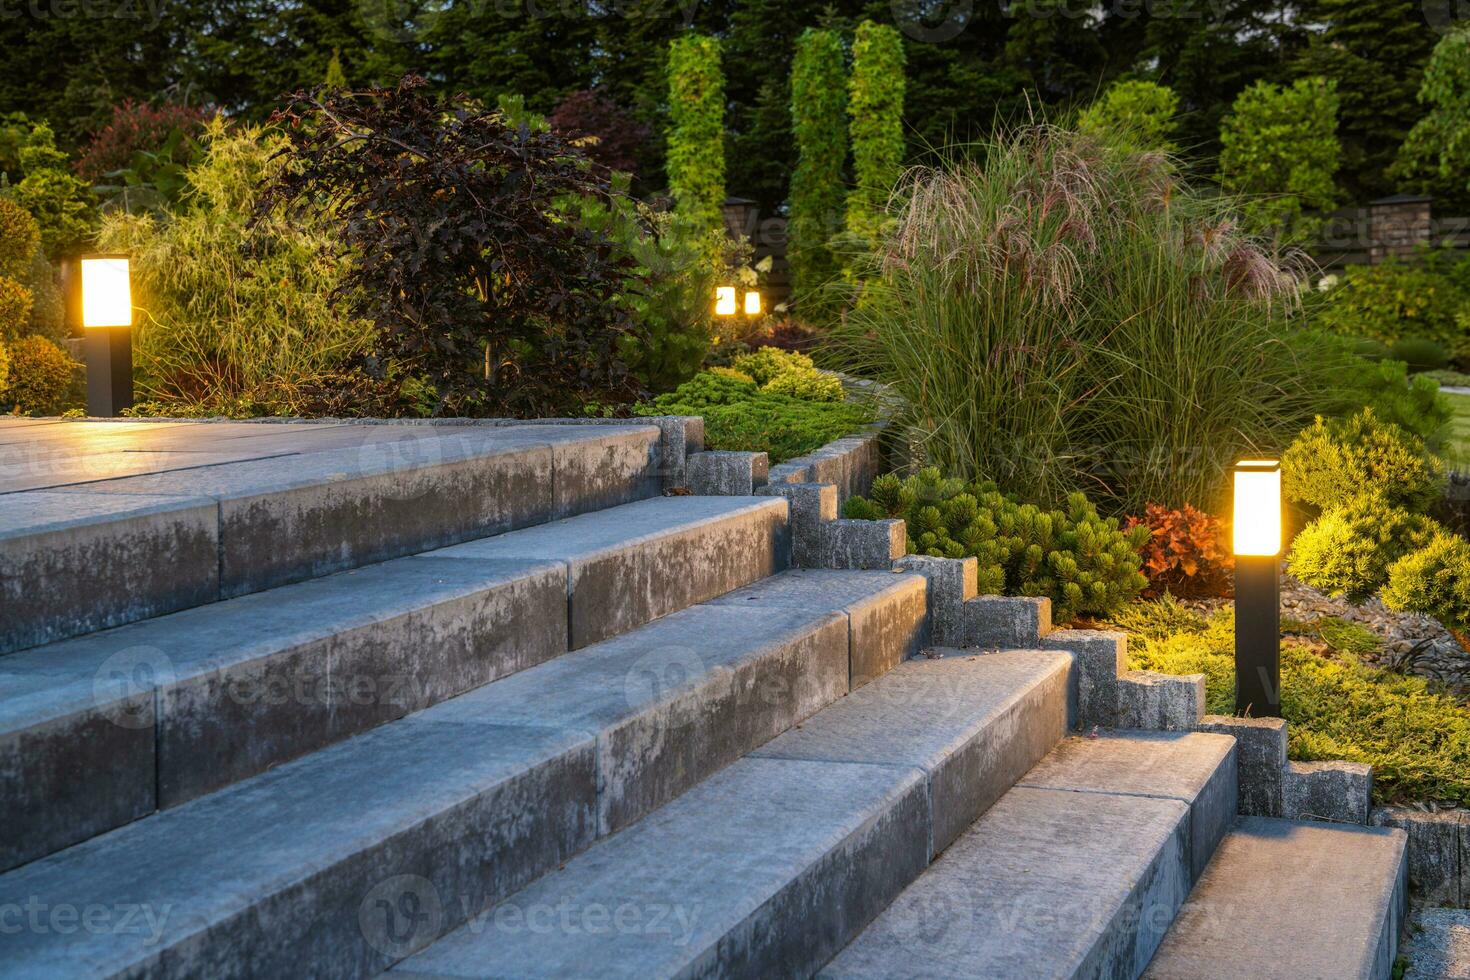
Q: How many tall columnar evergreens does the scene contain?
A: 3